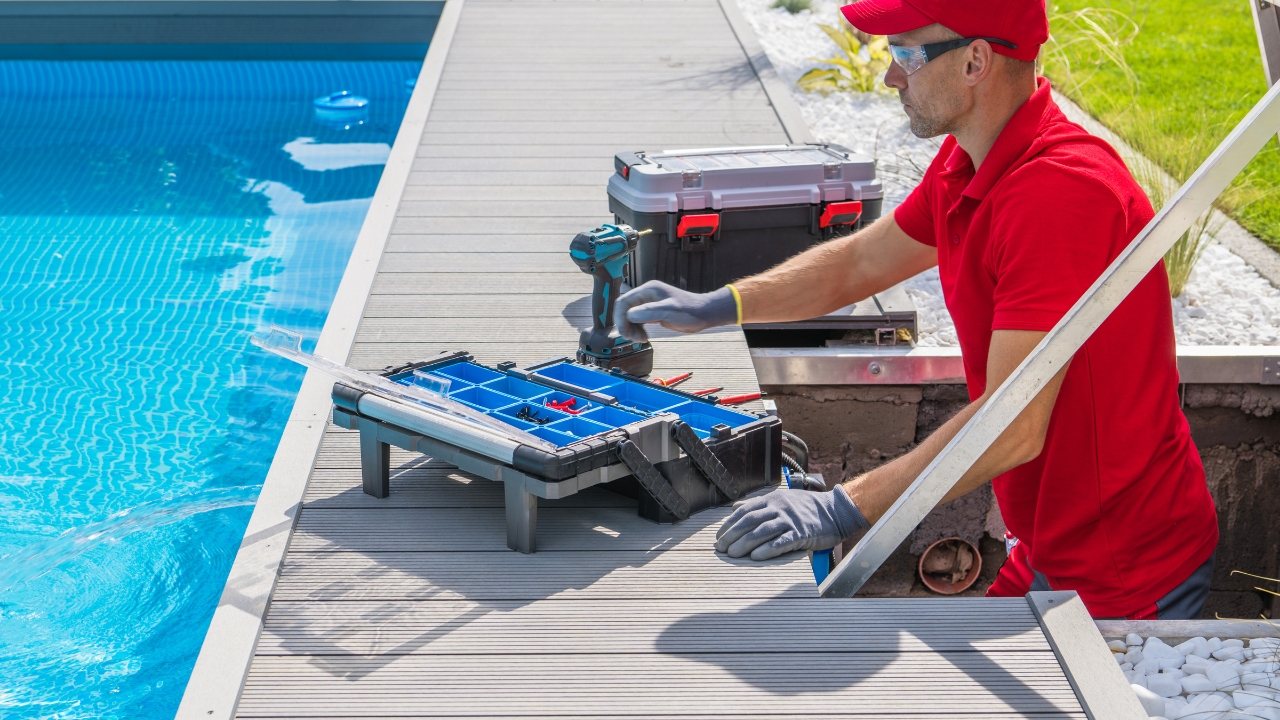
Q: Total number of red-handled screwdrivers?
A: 3